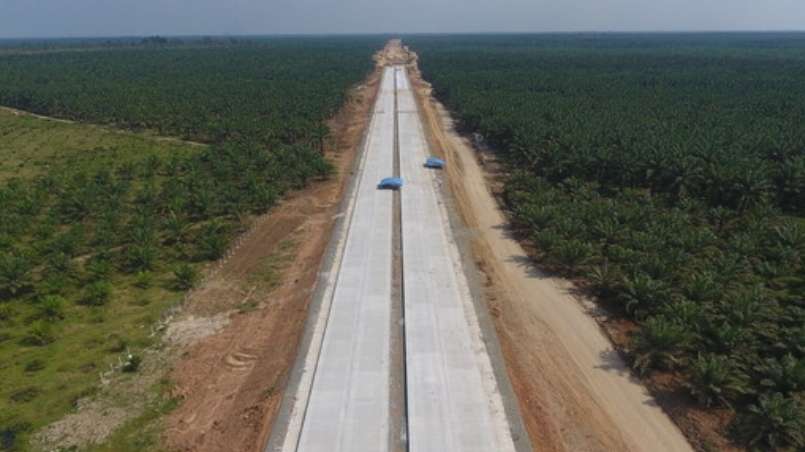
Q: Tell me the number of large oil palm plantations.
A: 2